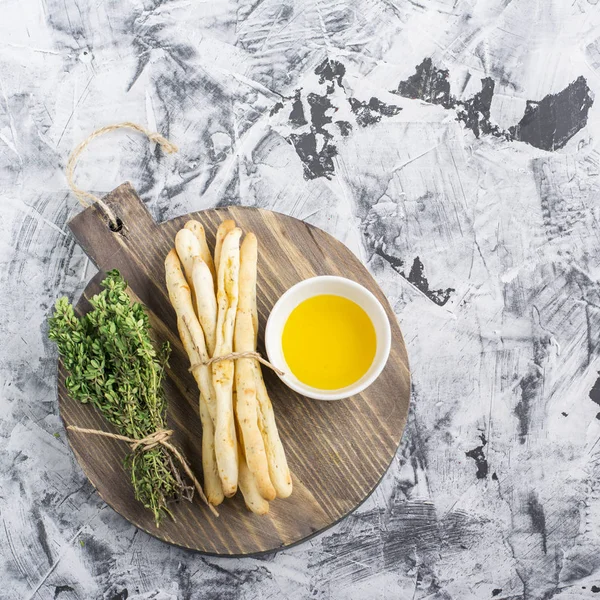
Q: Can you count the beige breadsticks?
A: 7